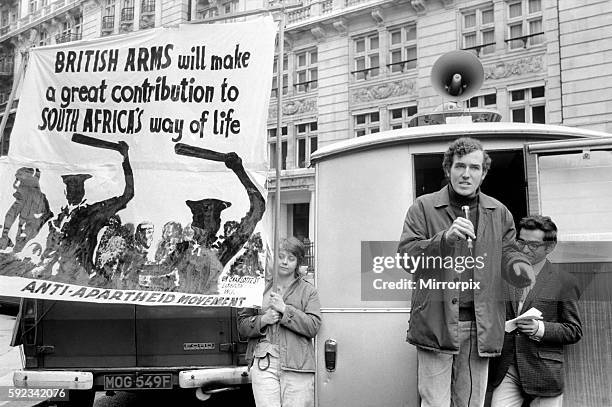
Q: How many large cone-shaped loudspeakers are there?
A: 1